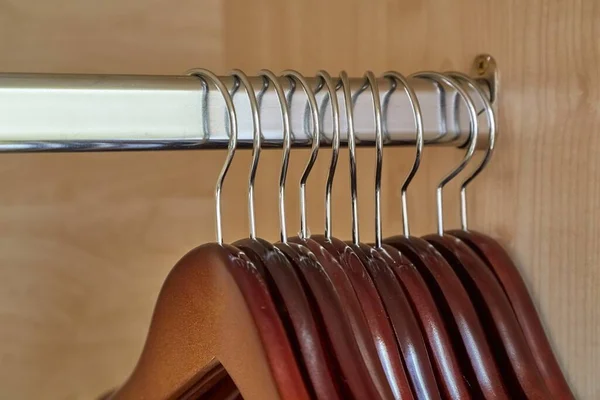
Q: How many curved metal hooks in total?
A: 10